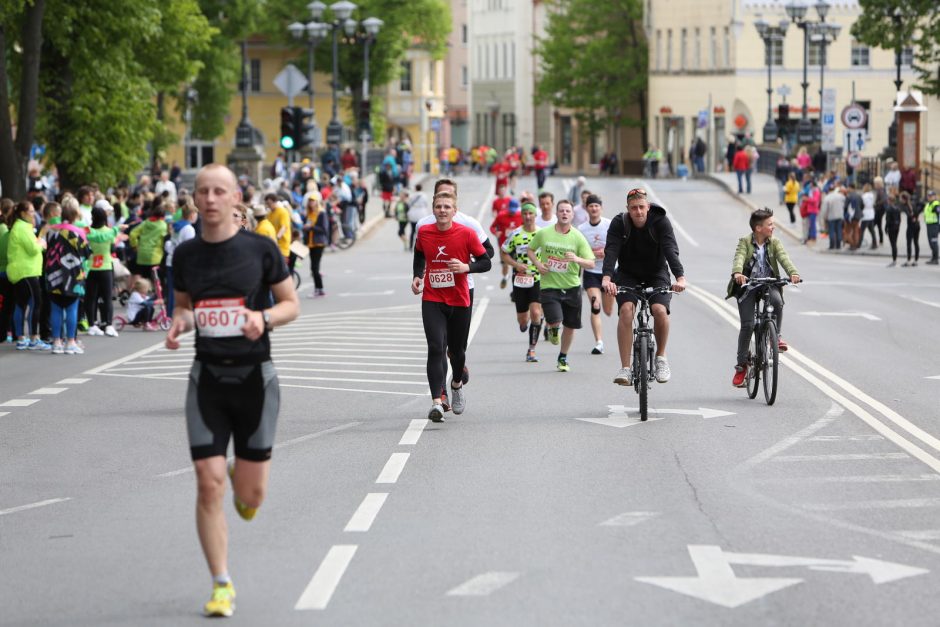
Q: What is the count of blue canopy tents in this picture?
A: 0